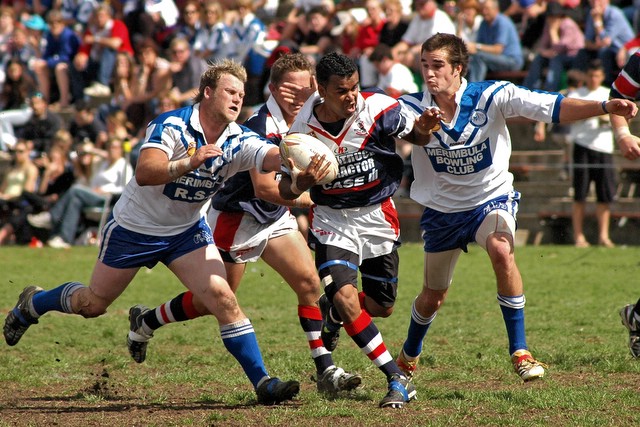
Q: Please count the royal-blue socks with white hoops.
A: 4